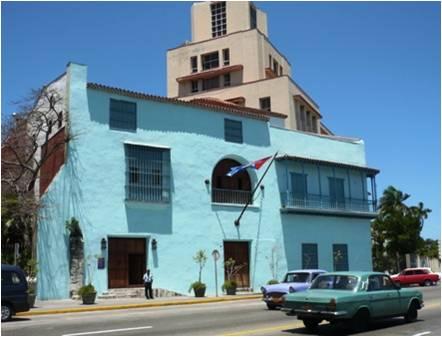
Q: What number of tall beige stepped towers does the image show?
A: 1